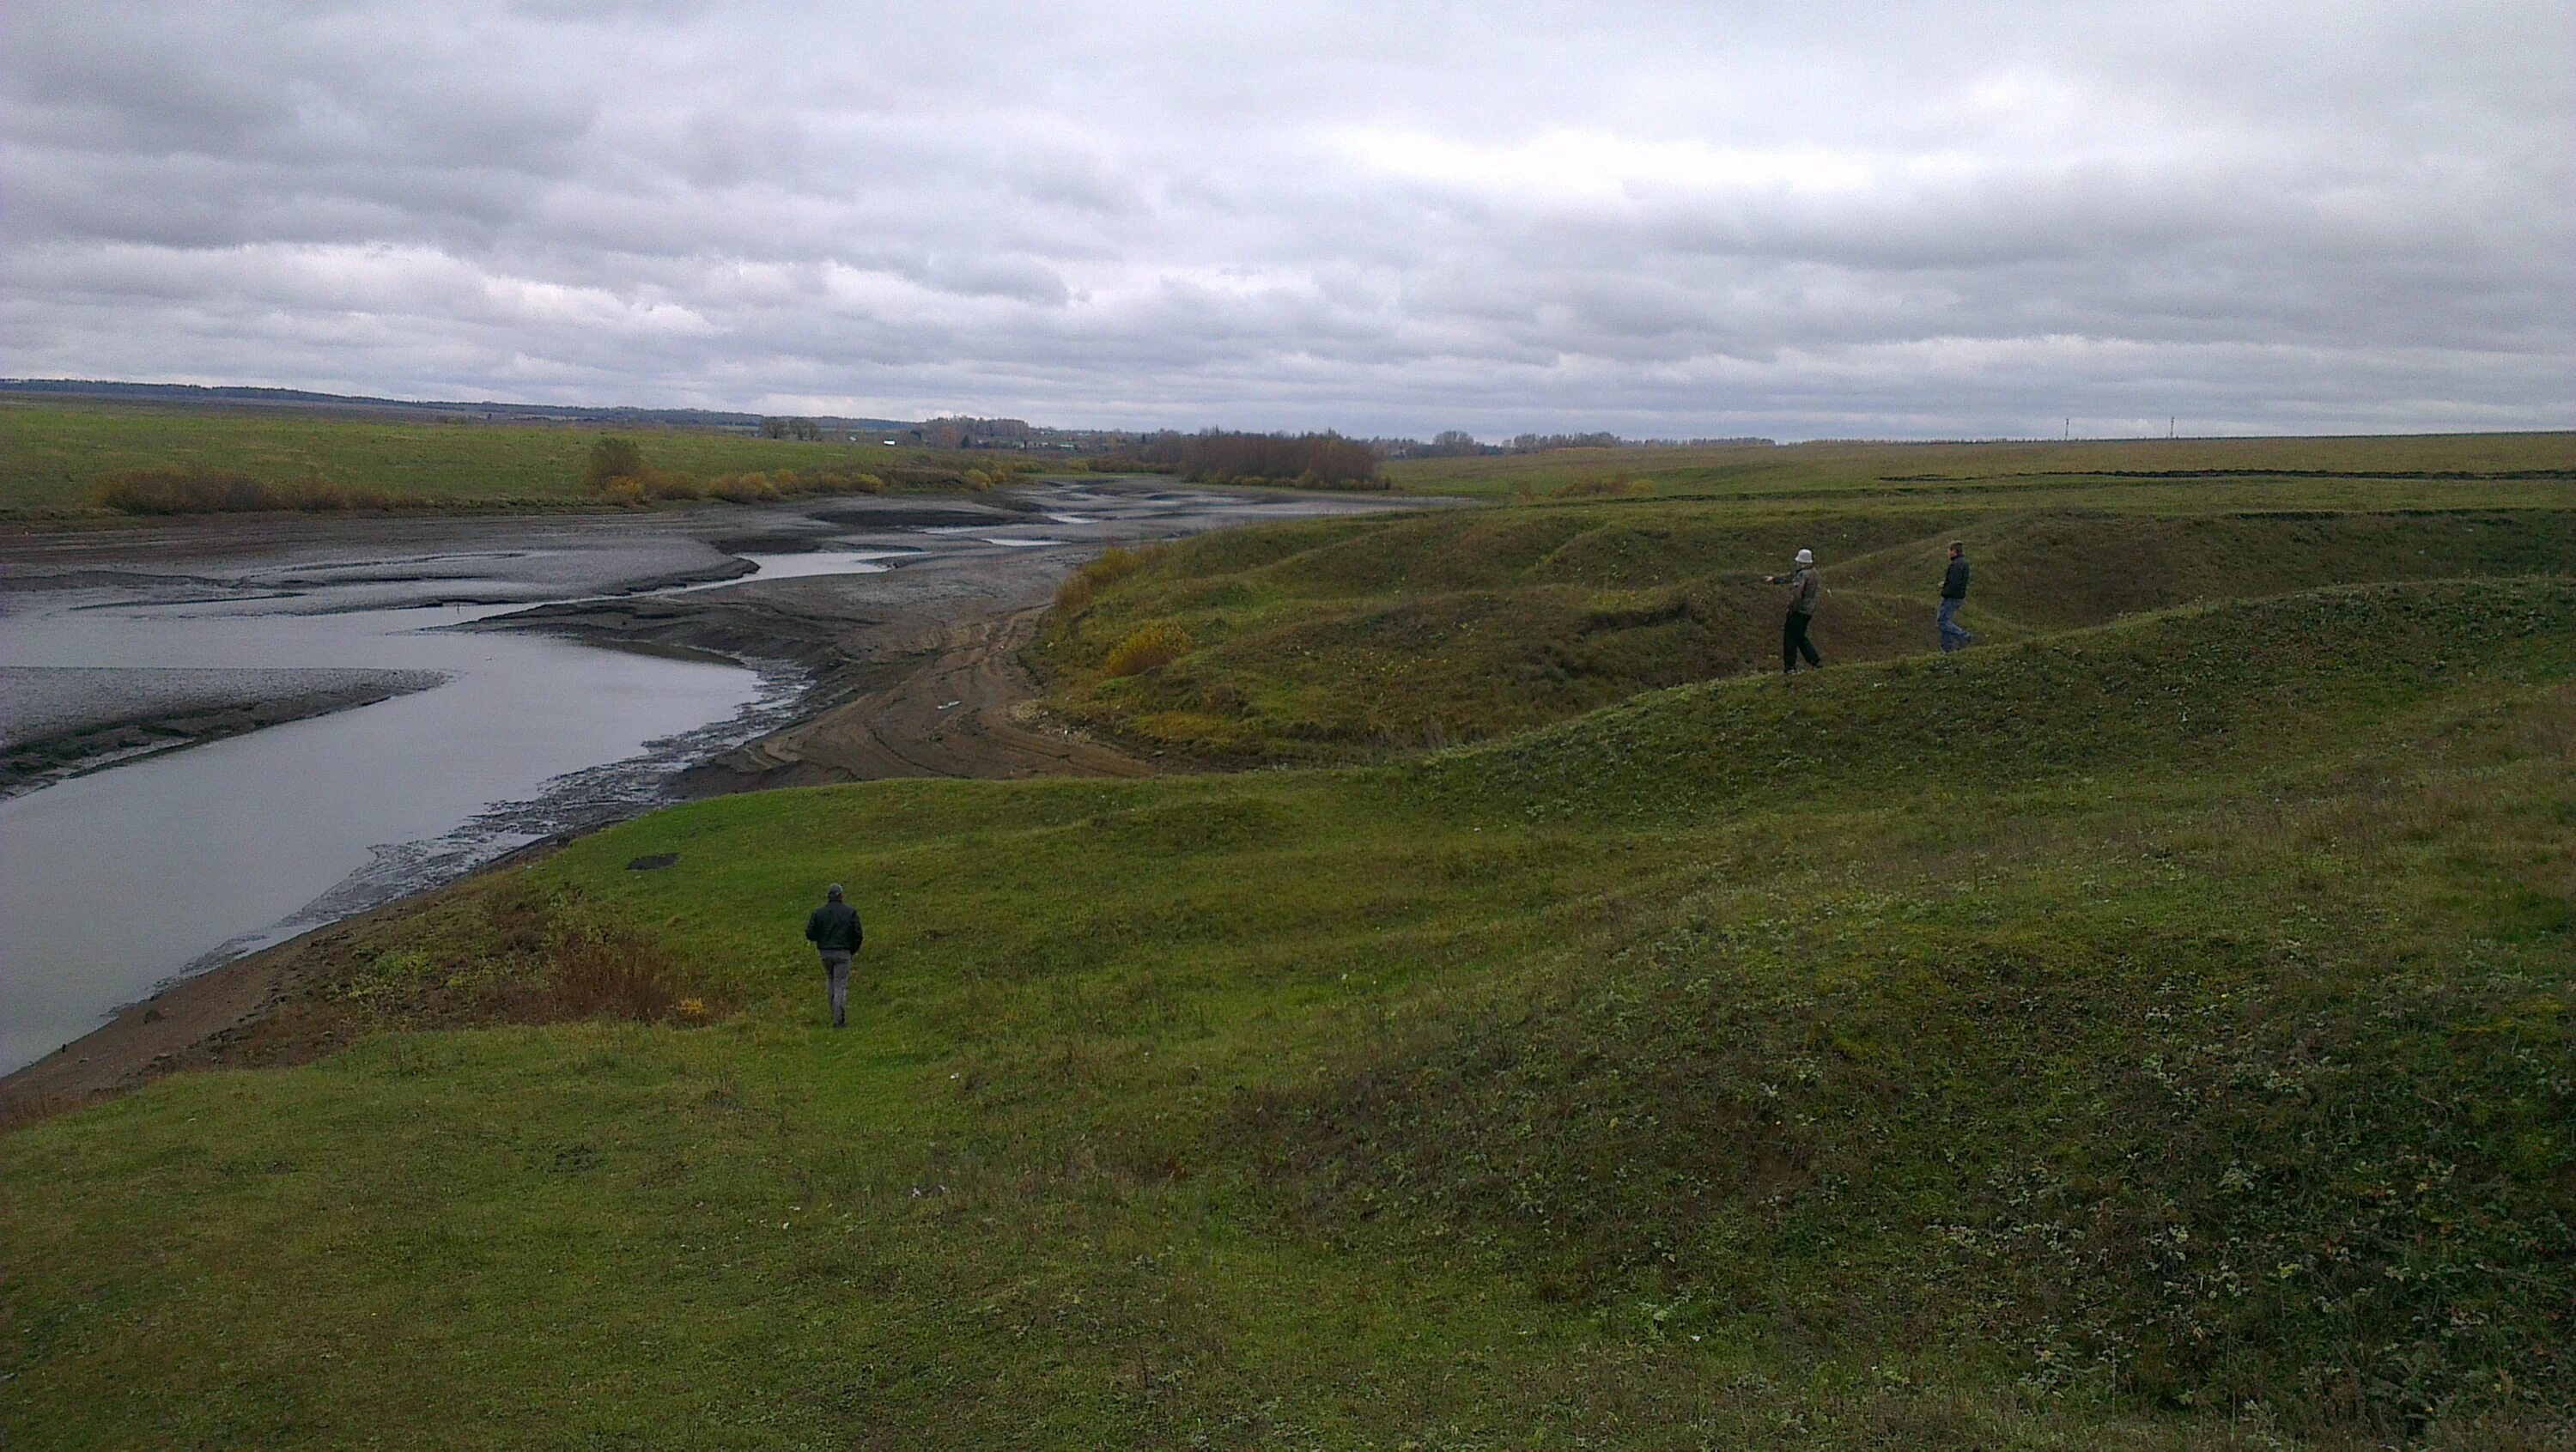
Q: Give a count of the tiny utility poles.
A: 2